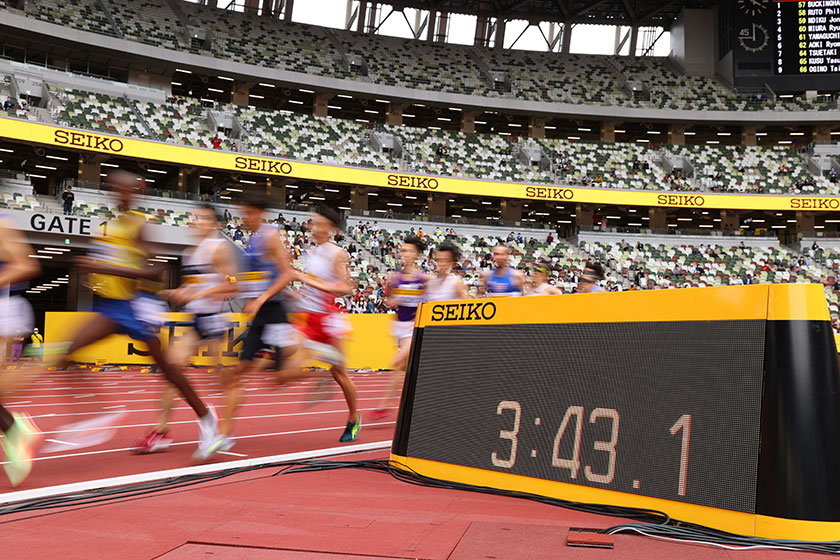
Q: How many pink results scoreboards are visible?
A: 0